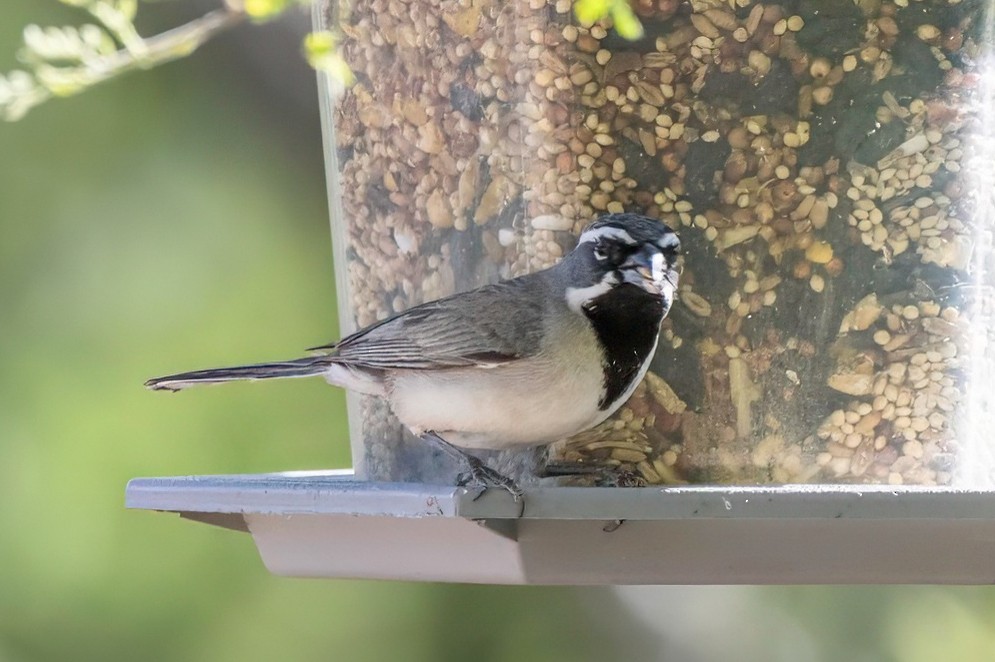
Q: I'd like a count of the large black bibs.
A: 1